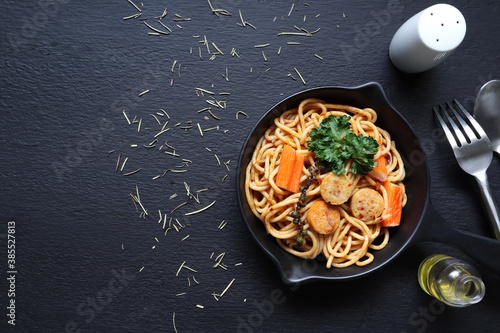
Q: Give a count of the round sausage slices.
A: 3